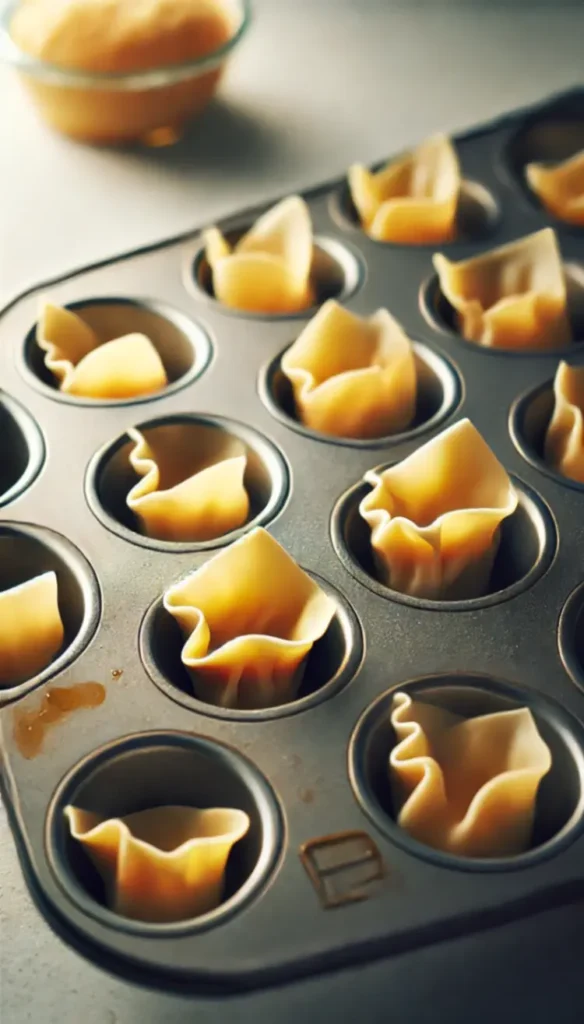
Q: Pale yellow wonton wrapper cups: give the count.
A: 13